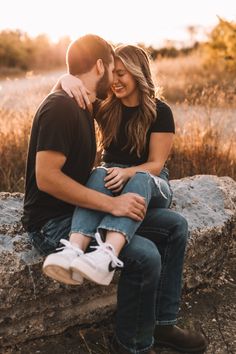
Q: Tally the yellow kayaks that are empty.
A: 0